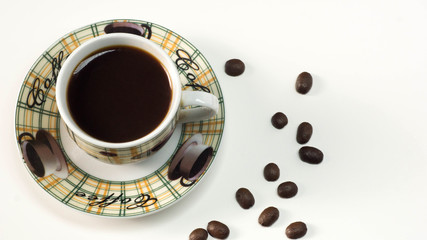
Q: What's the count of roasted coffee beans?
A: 12